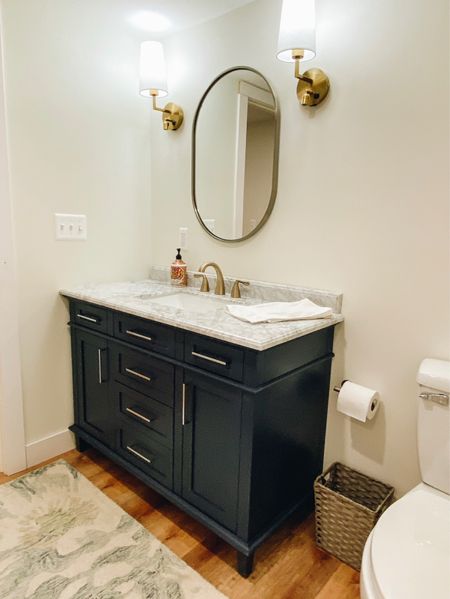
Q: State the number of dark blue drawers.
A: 6